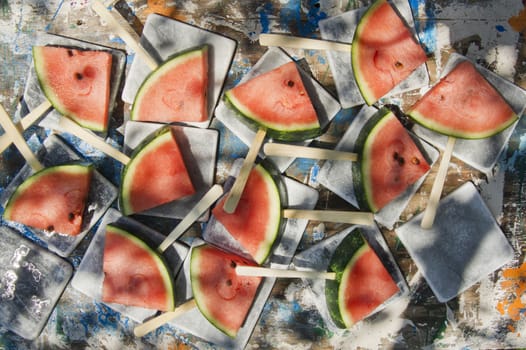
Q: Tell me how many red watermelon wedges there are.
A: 12